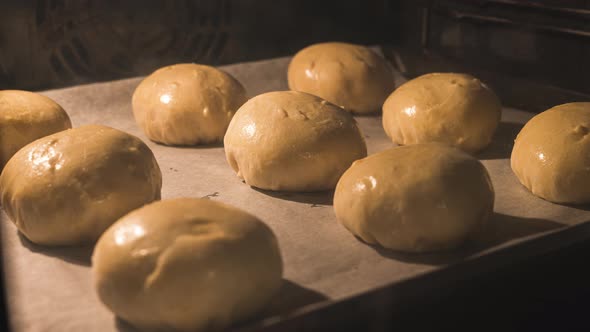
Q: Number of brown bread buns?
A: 9